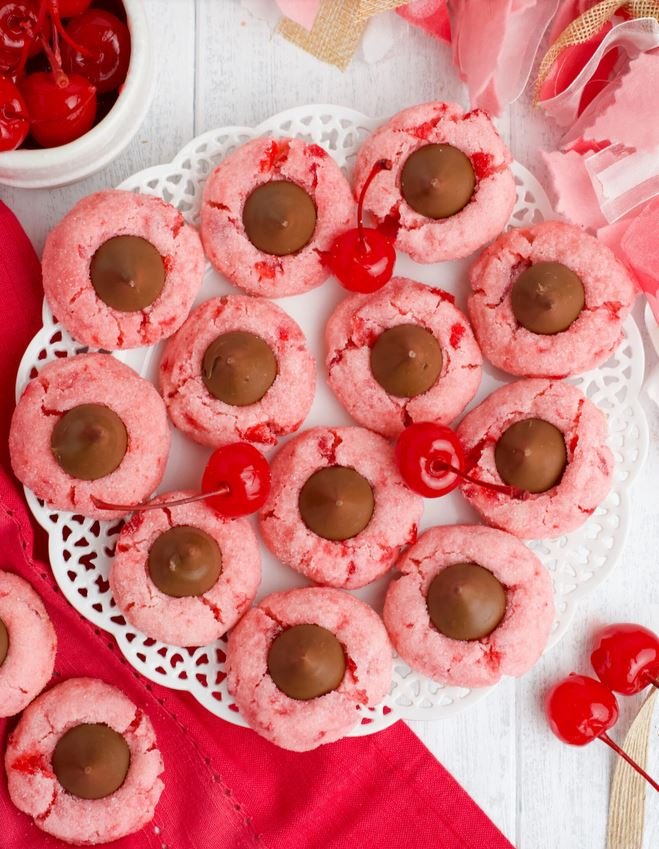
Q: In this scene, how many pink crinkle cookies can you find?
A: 14